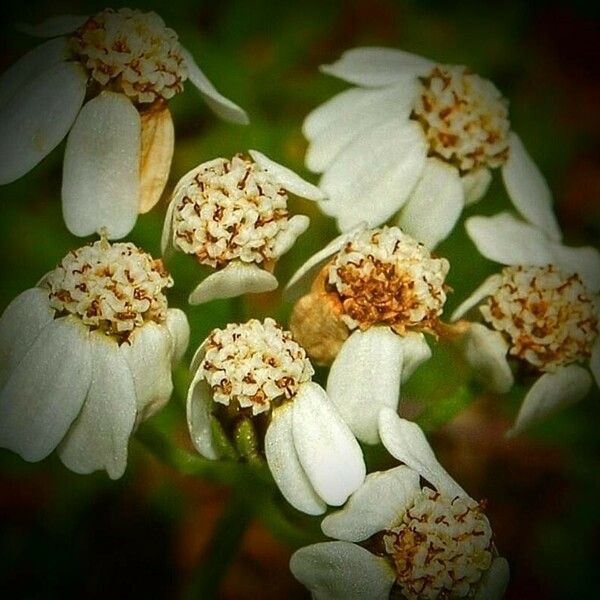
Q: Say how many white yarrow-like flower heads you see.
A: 8